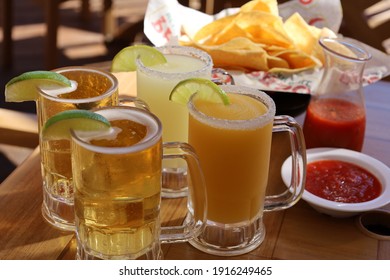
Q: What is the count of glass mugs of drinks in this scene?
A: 4